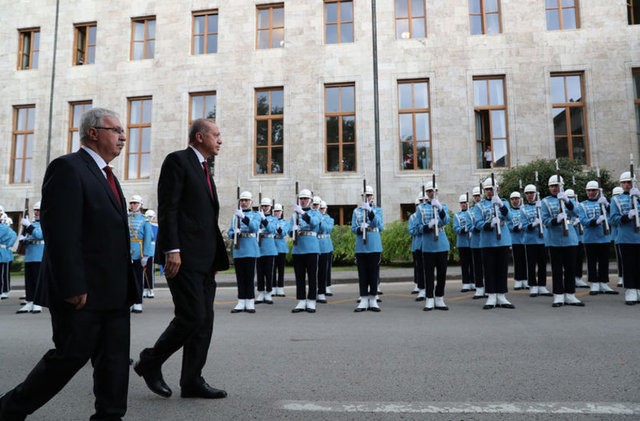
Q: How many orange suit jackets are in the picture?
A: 0